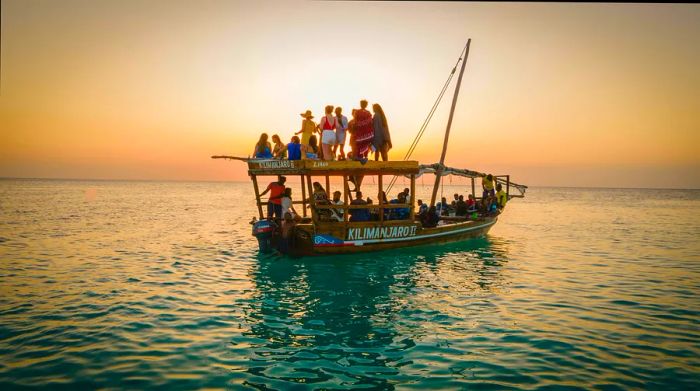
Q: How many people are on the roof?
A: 10